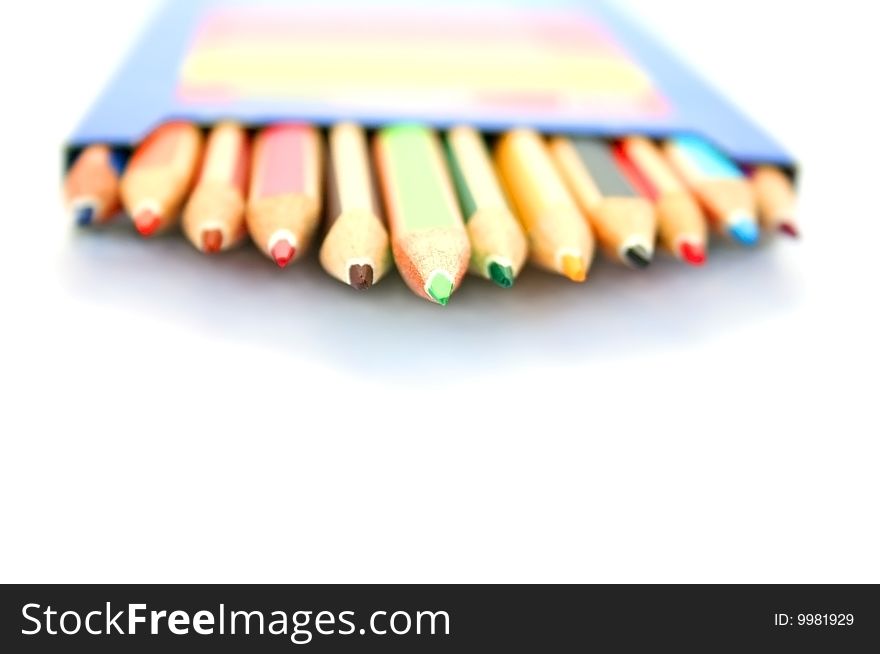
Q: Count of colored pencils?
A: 12